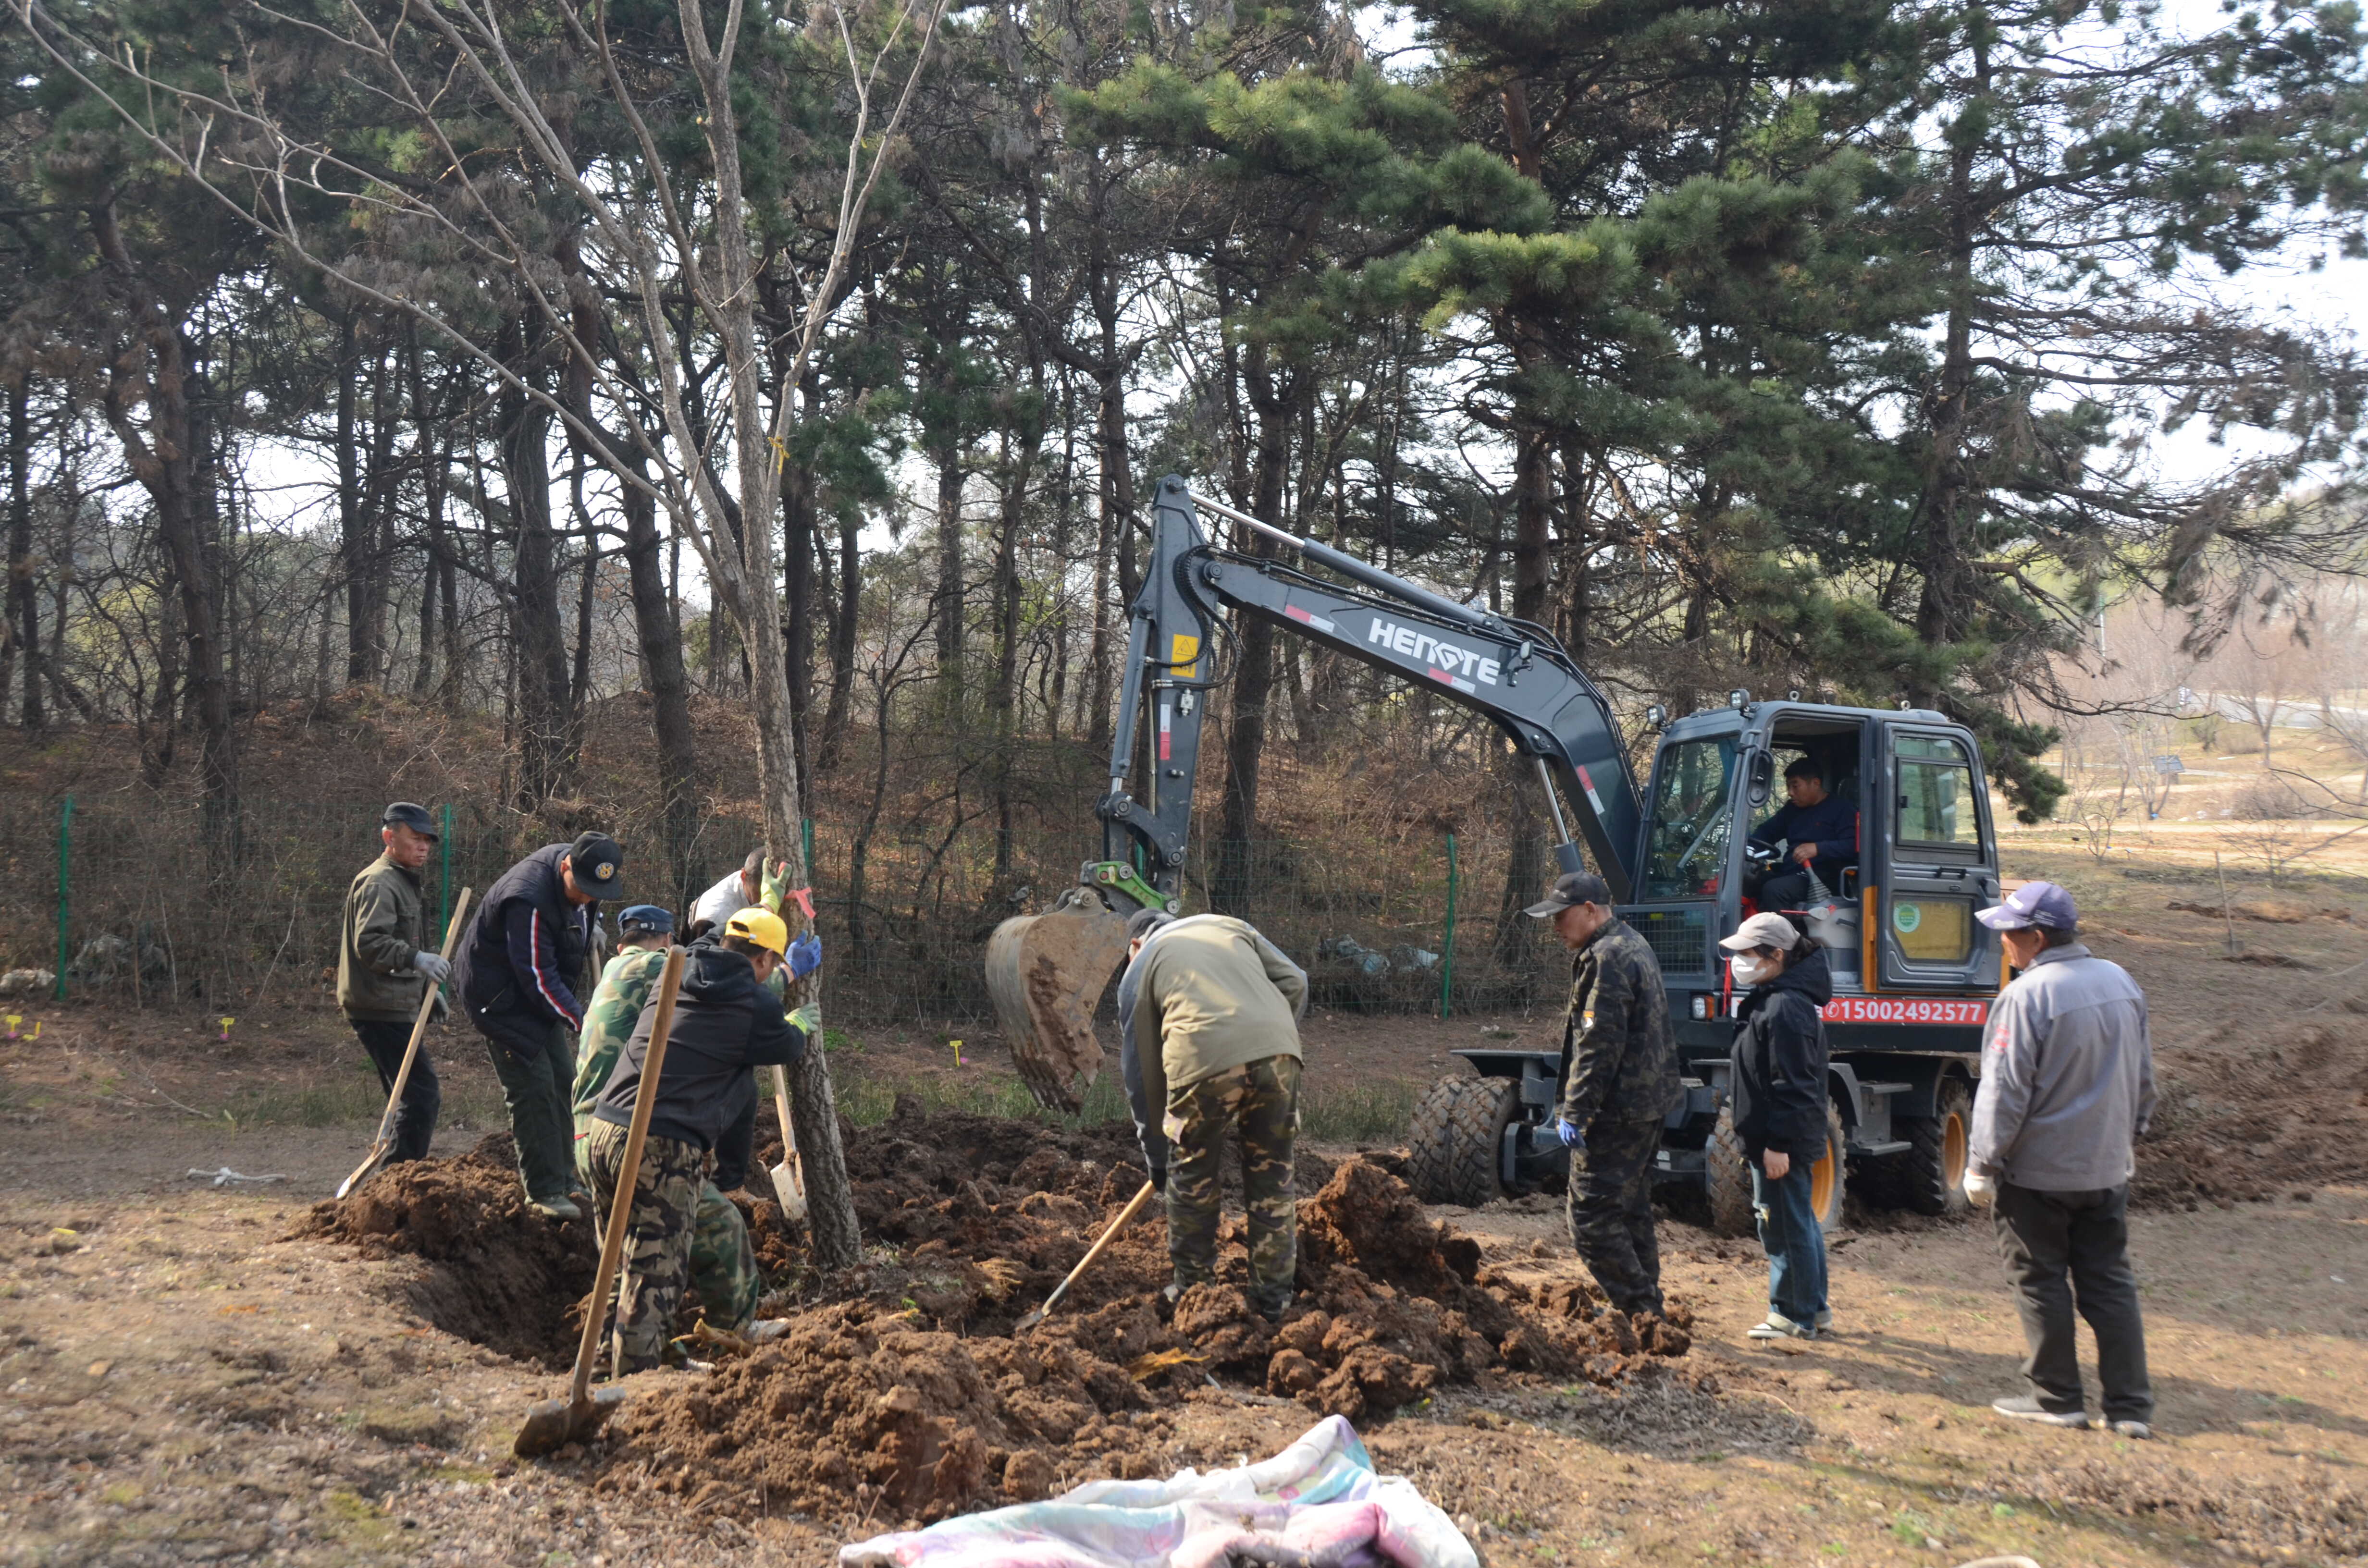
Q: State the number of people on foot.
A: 9